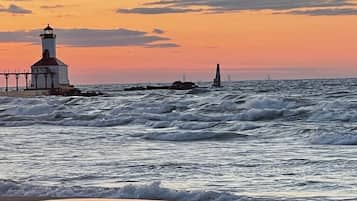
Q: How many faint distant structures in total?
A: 3